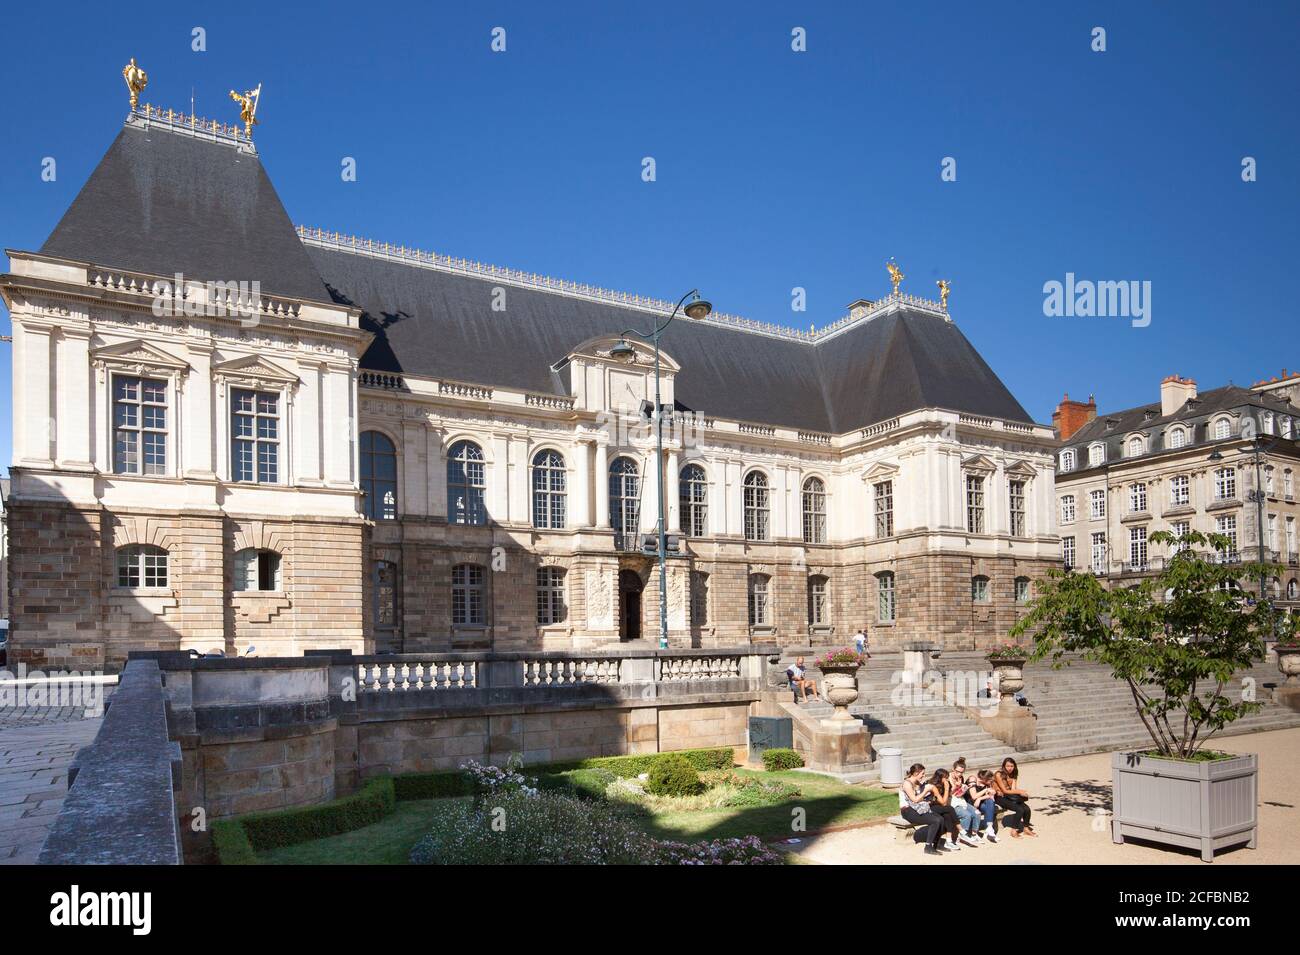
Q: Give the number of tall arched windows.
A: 7